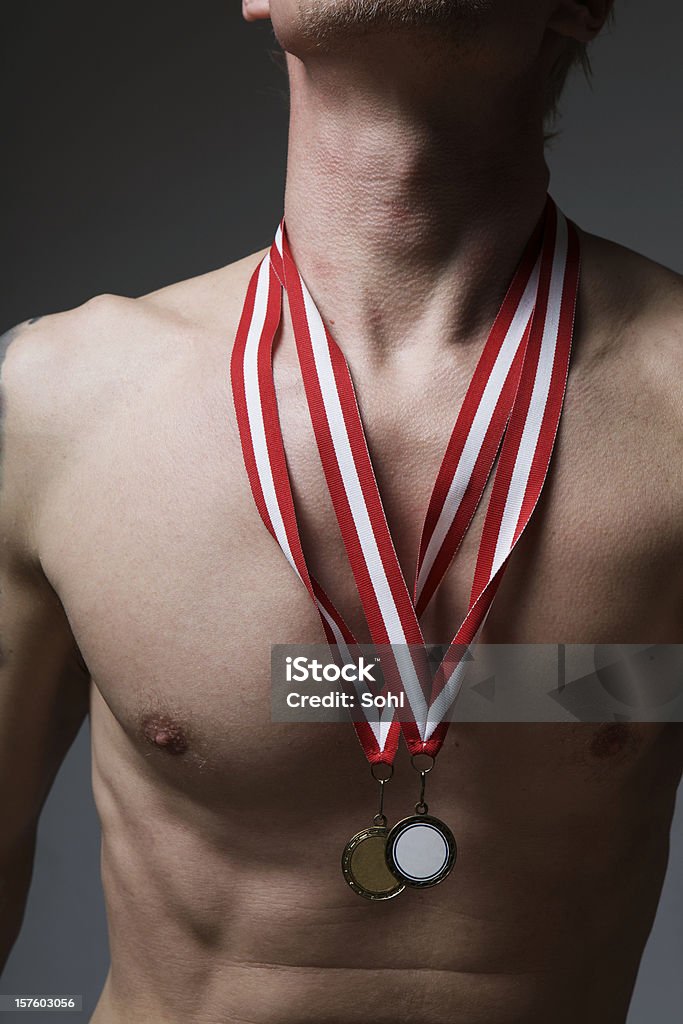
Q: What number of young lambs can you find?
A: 0